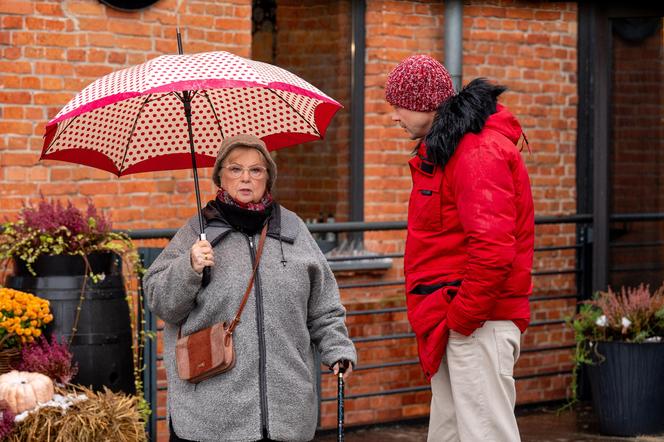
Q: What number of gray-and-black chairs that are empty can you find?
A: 0